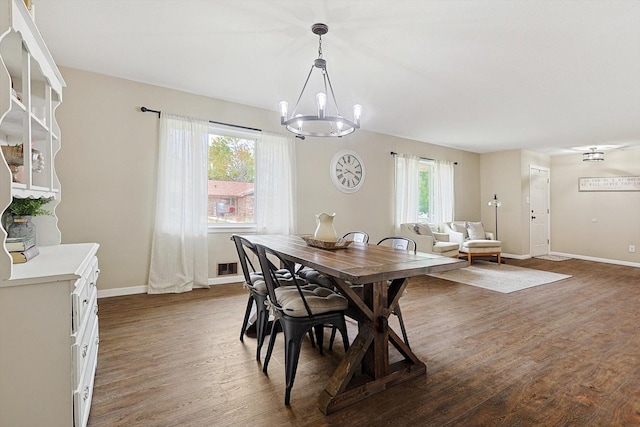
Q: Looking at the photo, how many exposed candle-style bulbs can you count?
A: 5